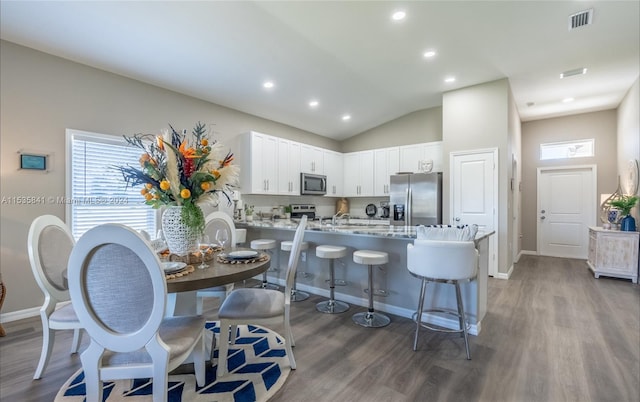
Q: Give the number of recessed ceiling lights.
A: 7